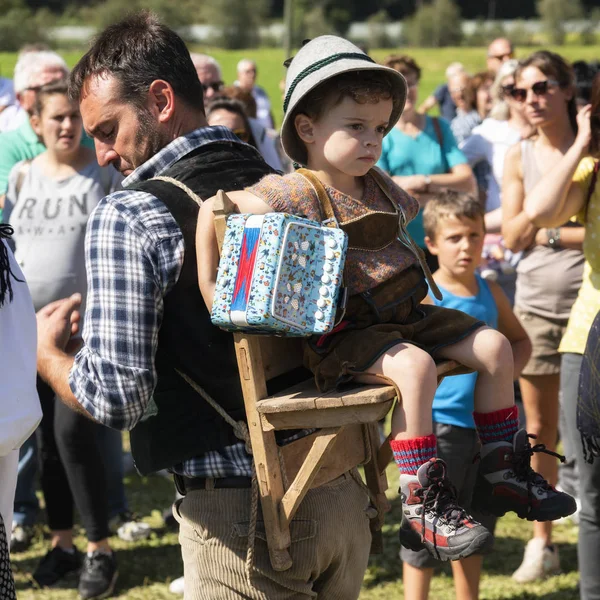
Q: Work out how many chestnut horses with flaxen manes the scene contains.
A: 0